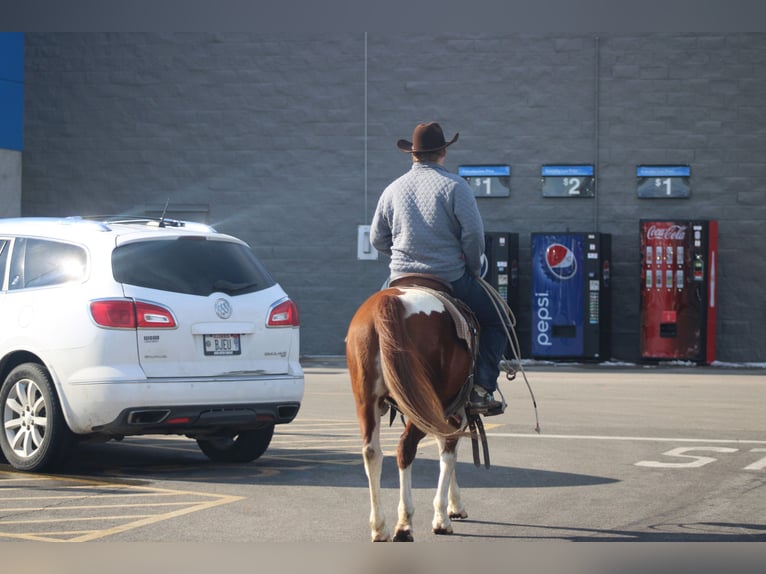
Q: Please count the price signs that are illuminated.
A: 3